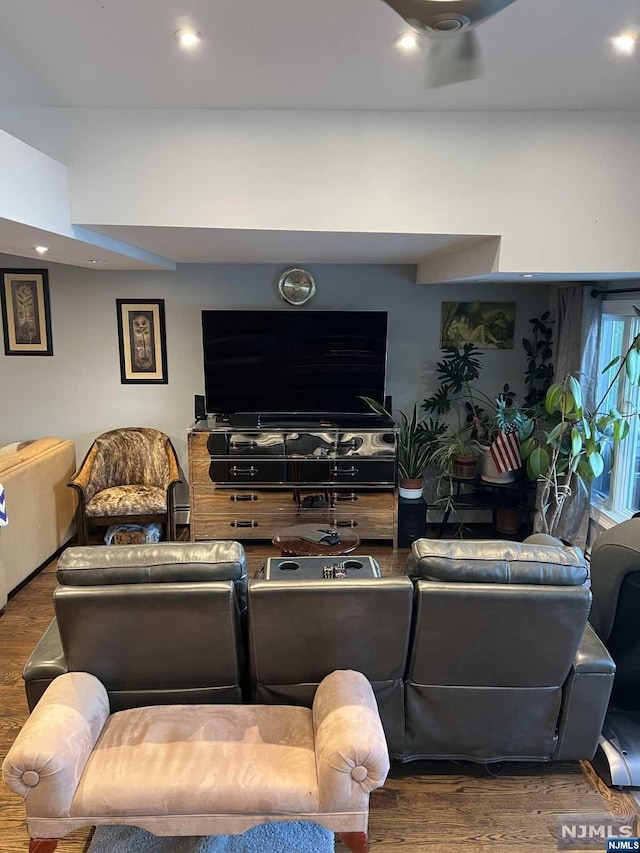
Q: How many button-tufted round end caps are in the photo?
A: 2